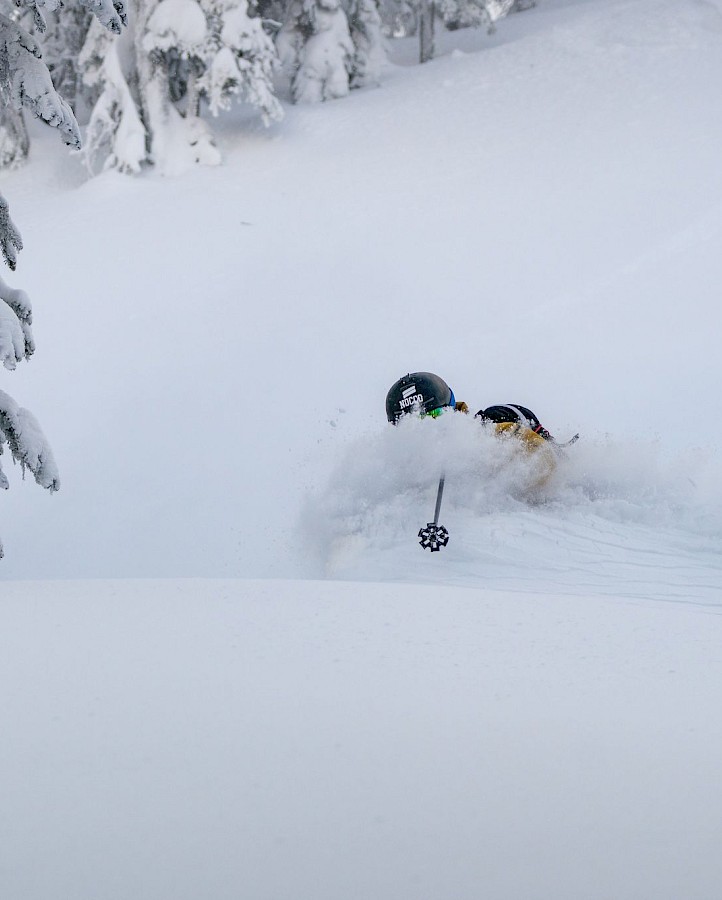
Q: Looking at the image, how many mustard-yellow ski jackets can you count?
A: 1